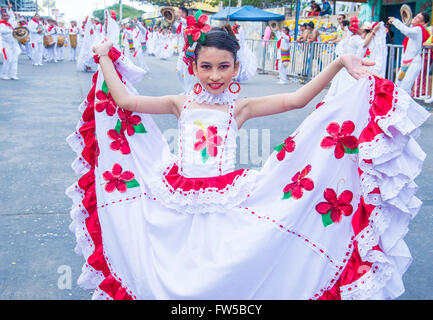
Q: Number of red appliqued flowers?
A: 9